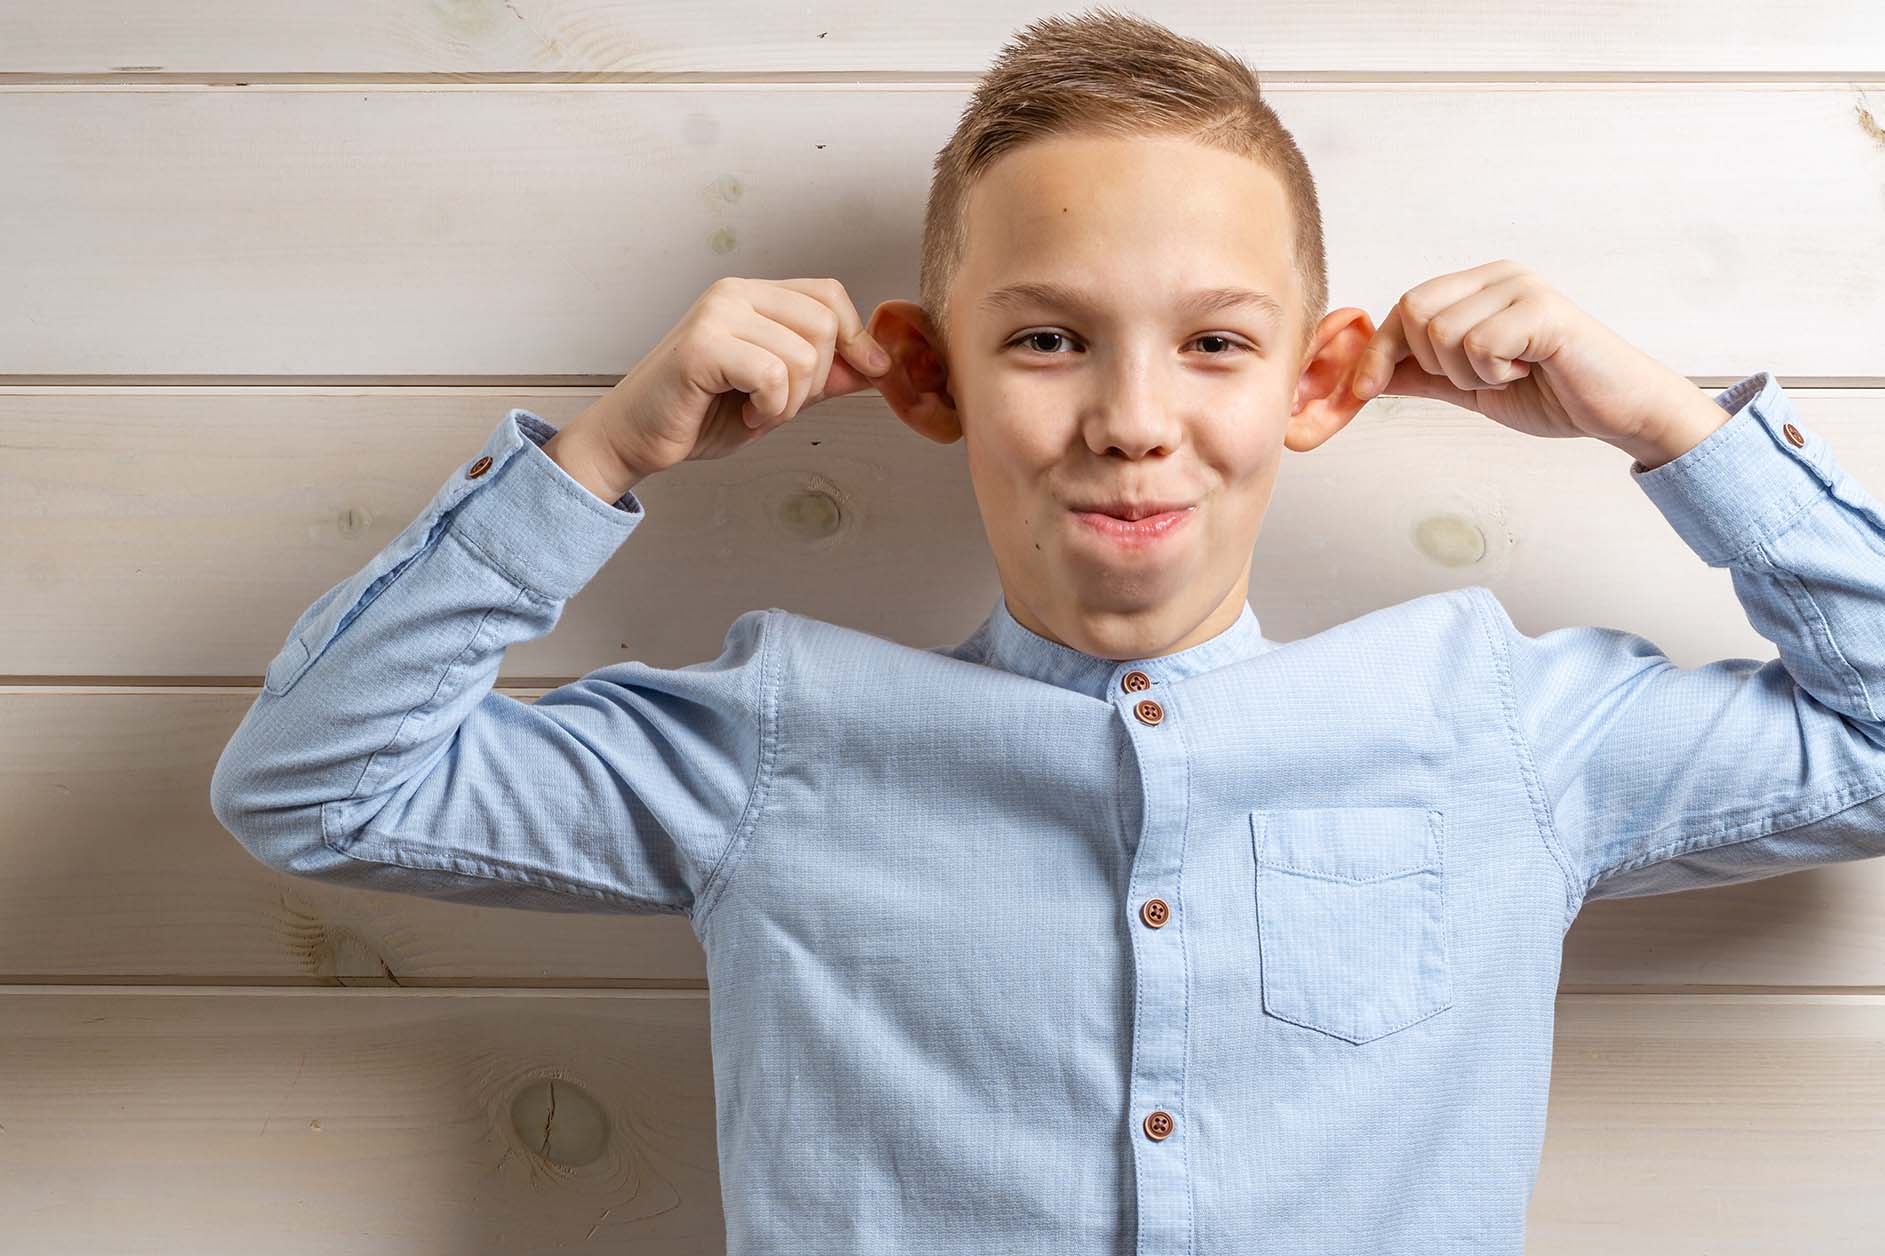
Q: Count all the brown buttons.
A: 6